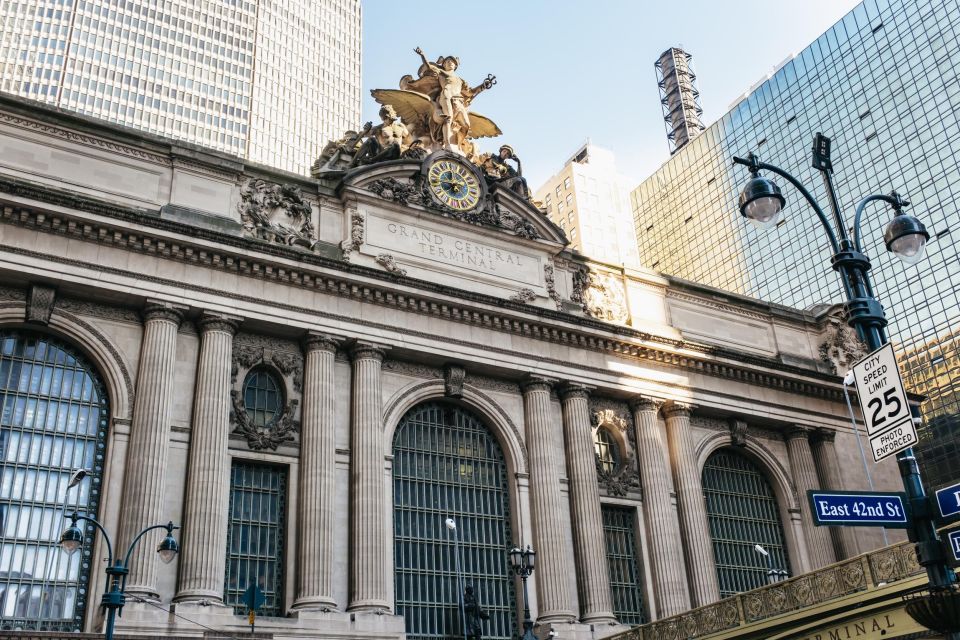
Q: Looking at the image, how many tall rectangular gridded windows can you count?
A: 2